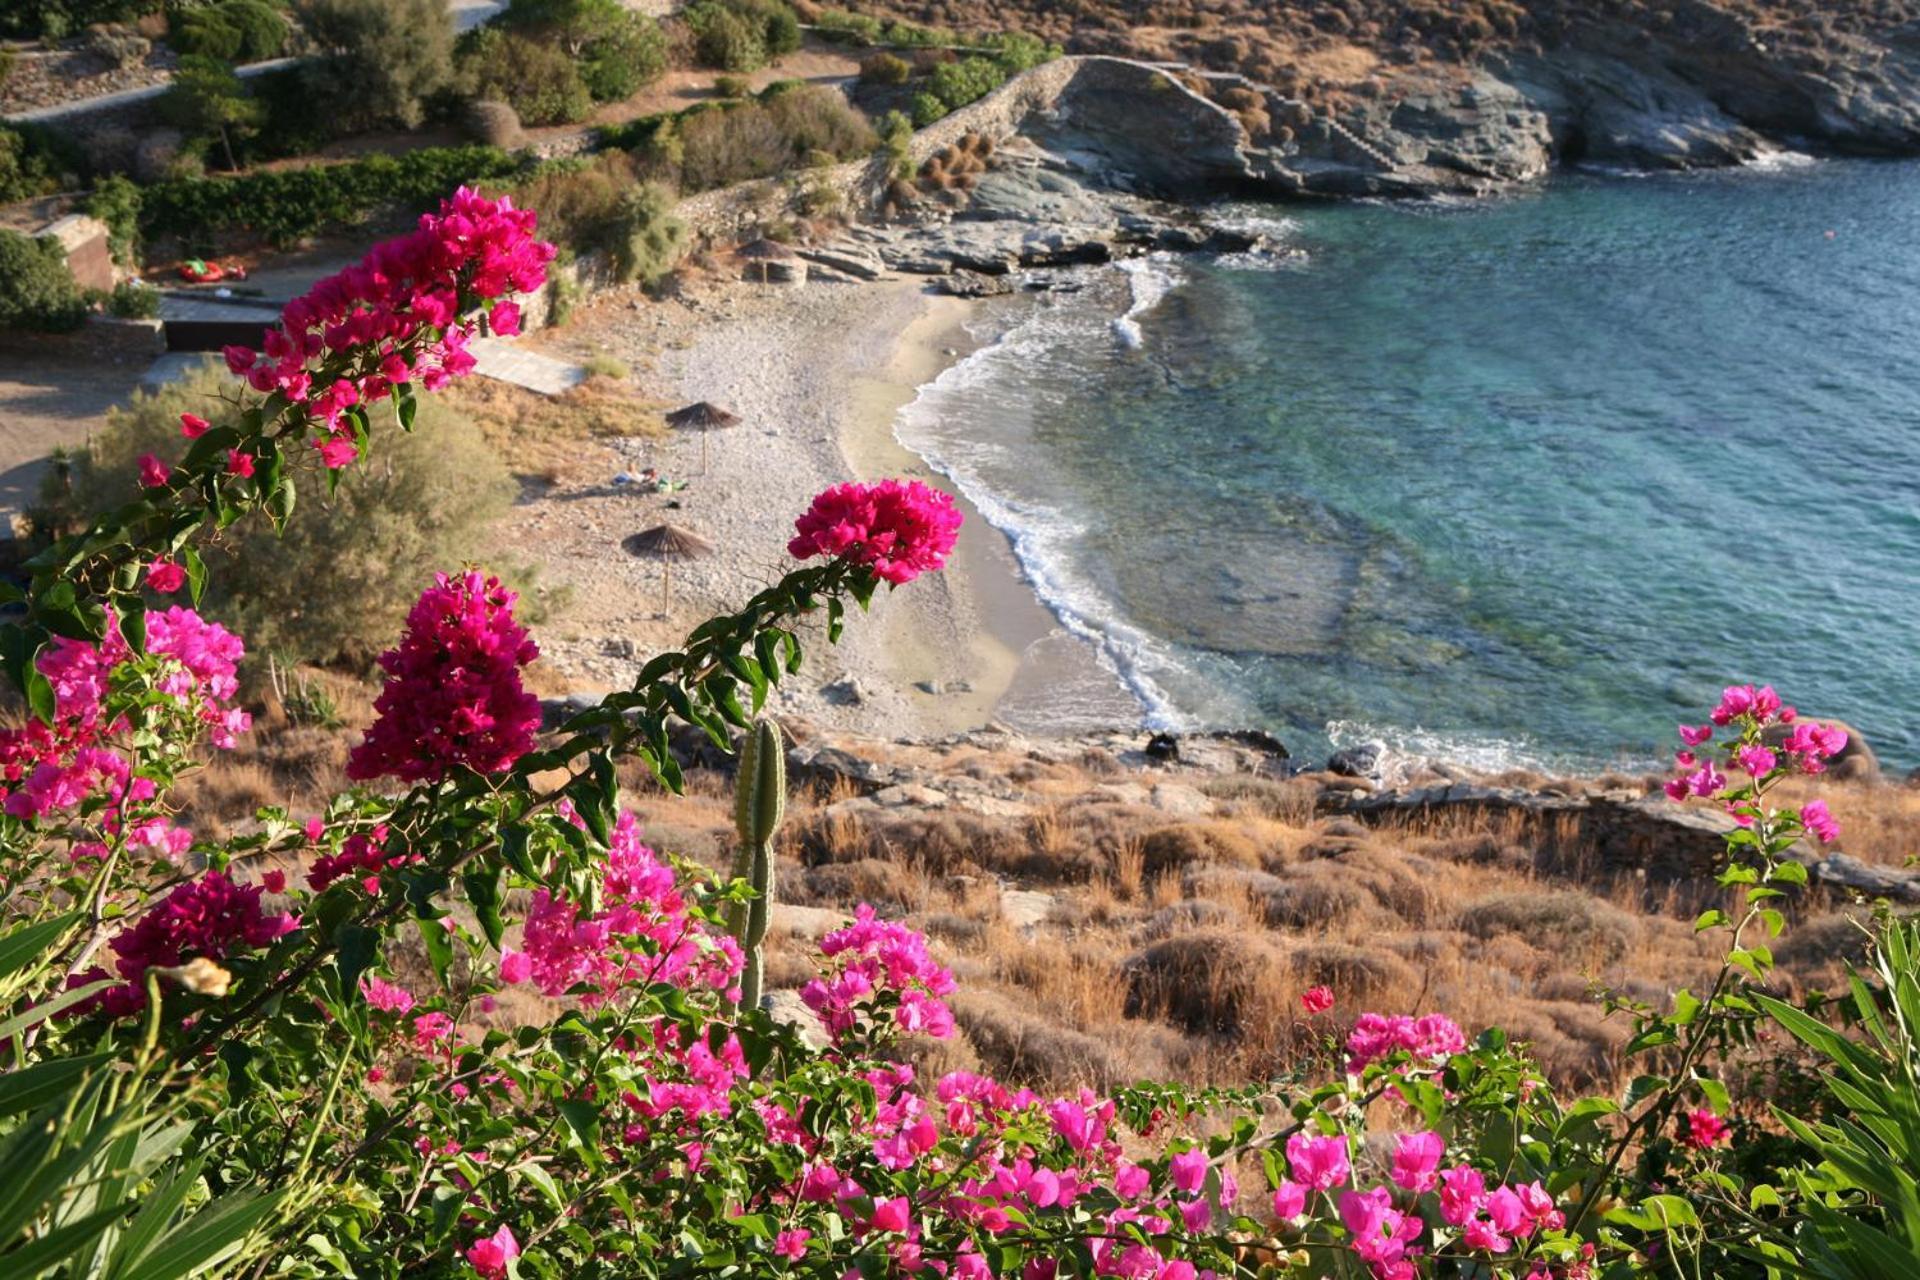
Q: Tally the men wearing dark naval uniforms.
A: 0